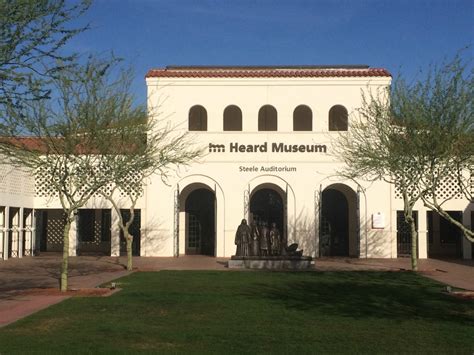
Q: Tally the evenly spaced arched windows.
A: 5